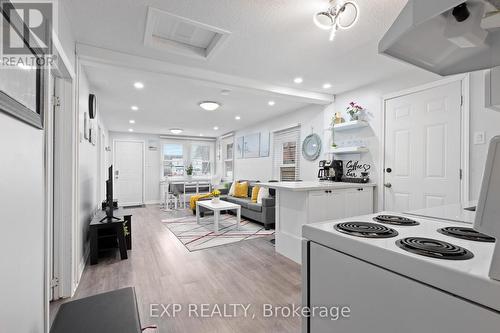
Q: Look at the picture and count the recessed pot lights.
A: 10